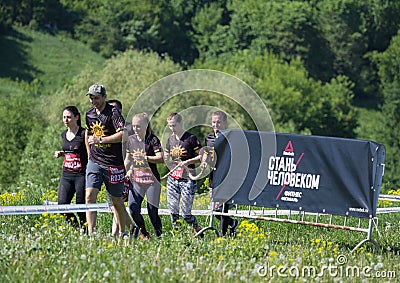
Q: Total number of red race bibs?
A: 4